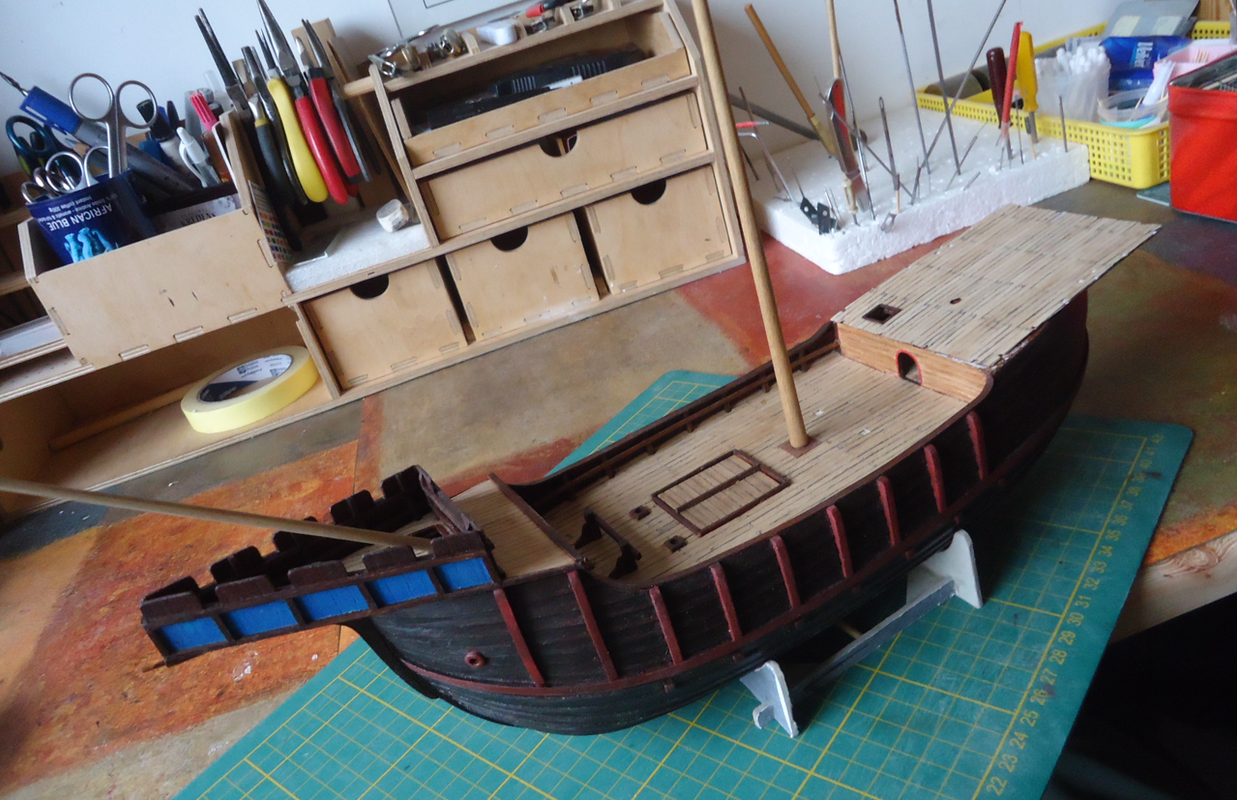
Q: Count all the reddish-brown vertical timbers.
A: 9